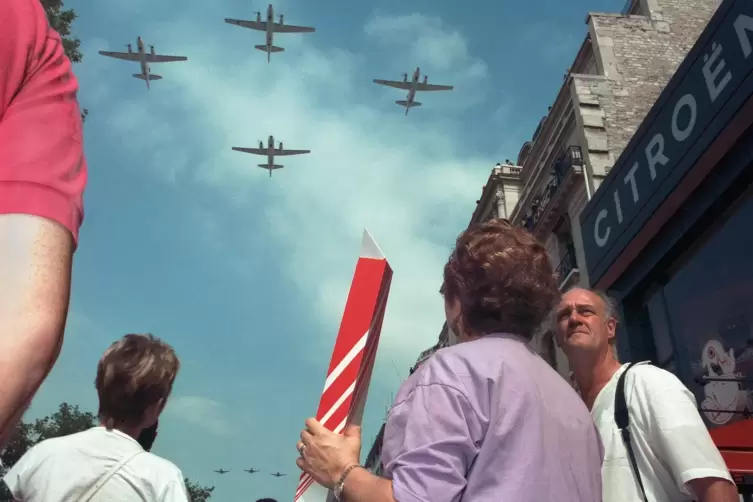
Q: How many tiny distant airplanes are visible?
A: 3